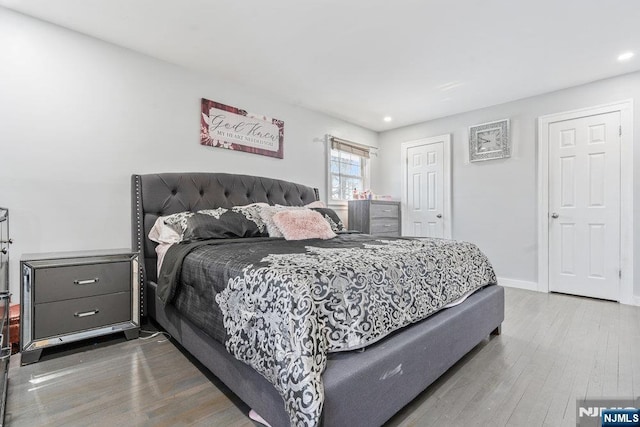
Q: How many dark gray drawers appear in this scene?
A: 2